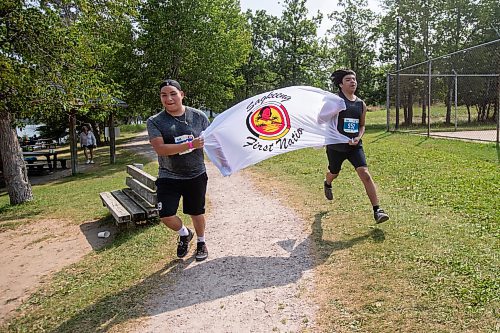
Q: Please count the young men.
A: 2